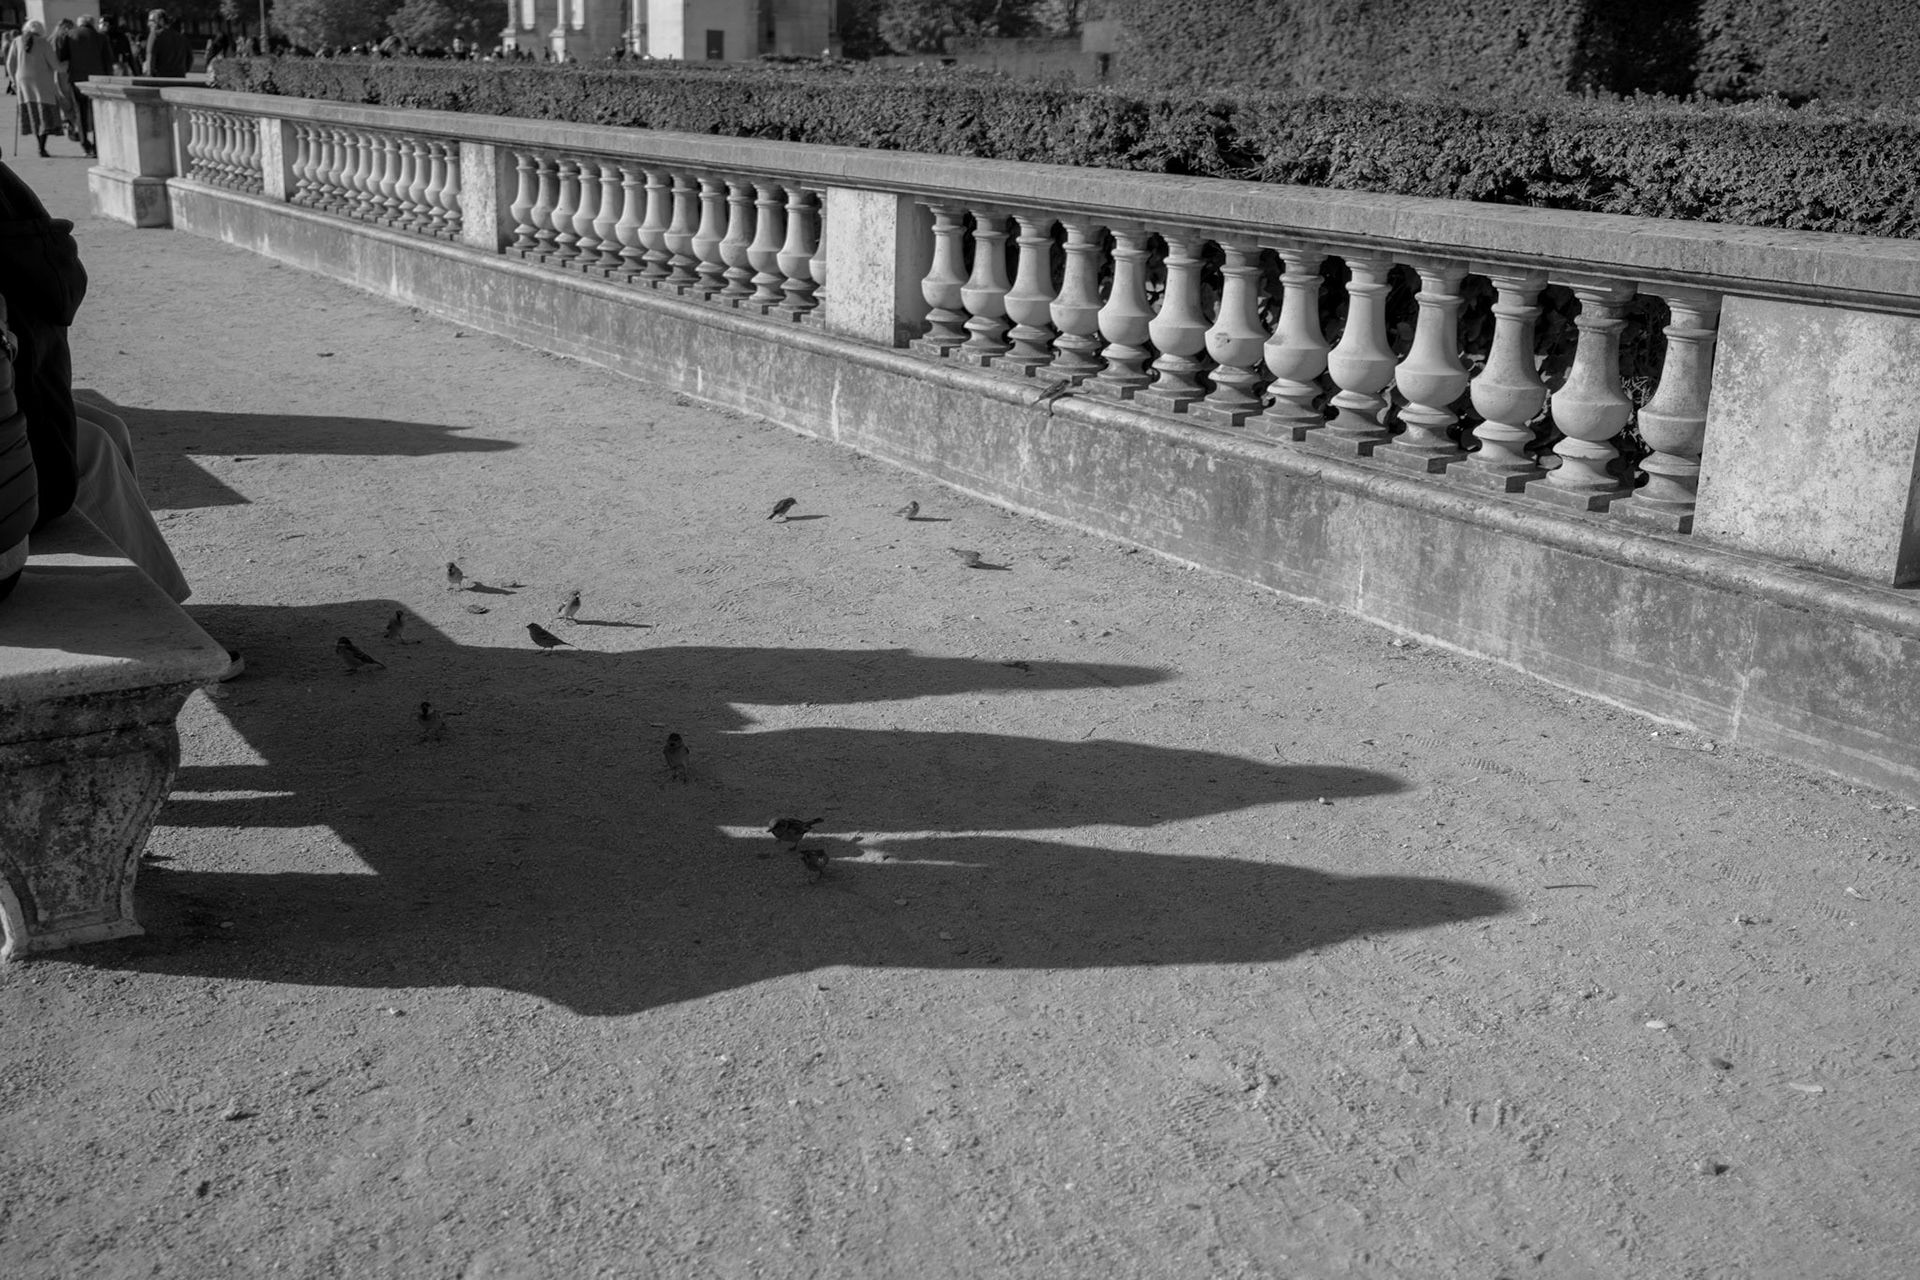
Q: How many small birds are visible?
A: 13